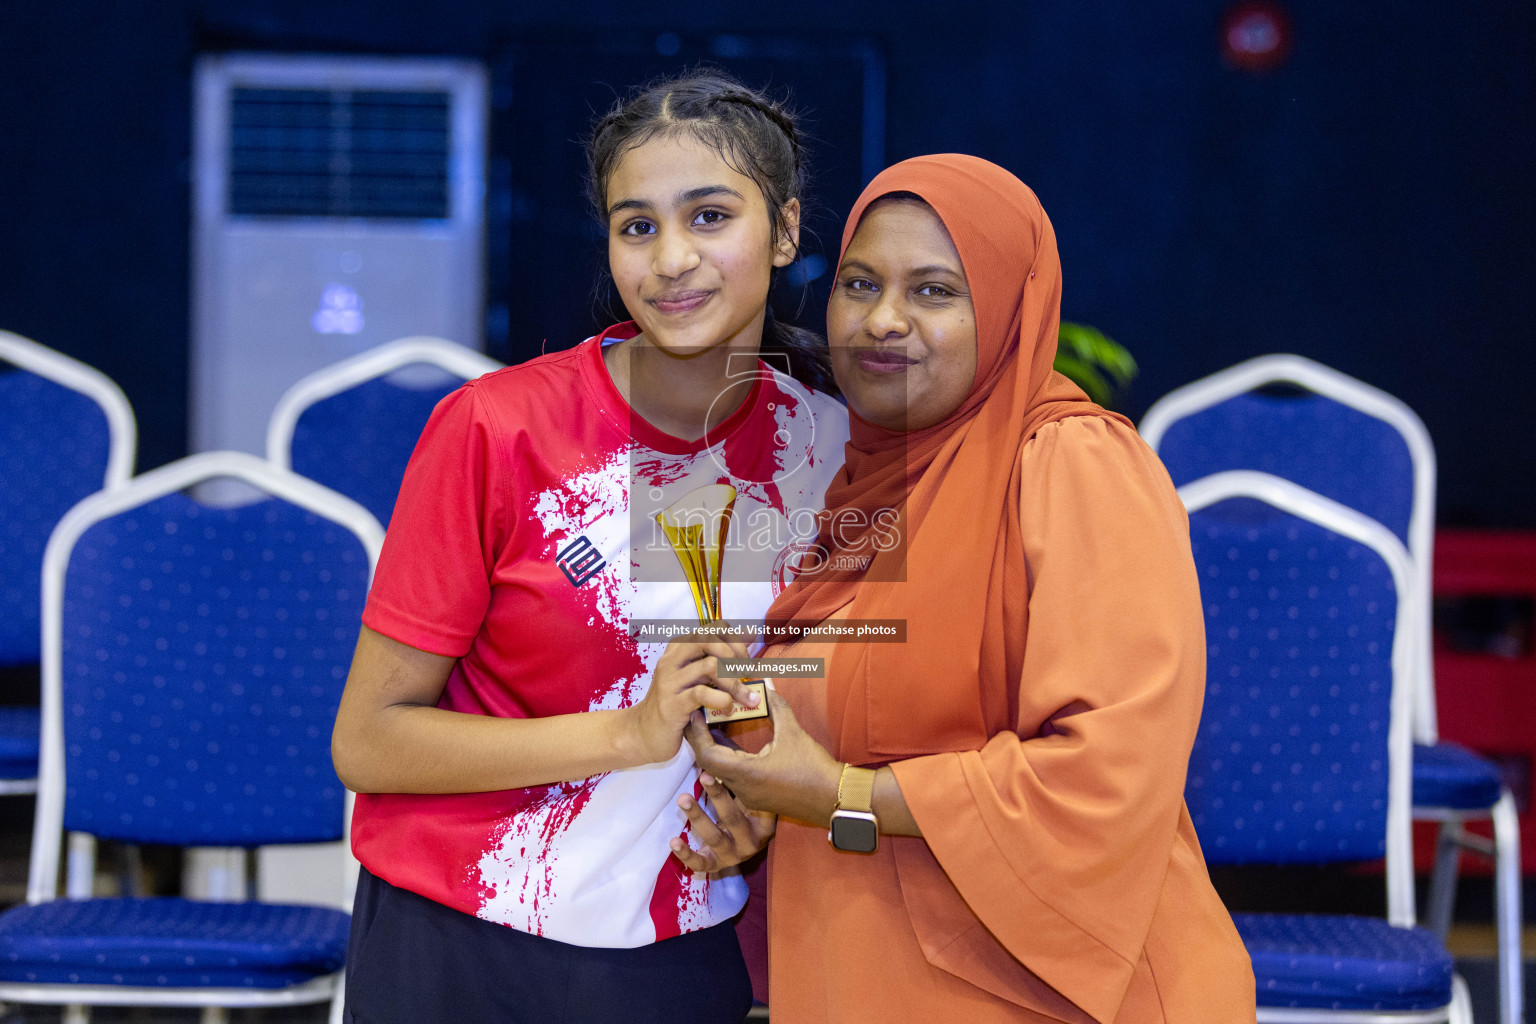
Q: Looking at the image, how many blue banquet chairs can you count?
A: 5